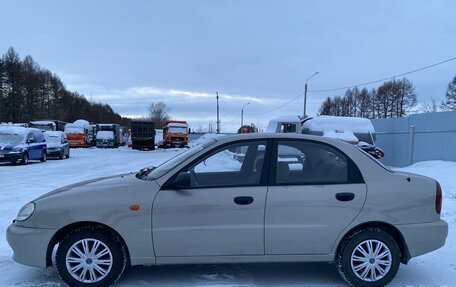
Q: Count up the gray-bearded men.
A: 0